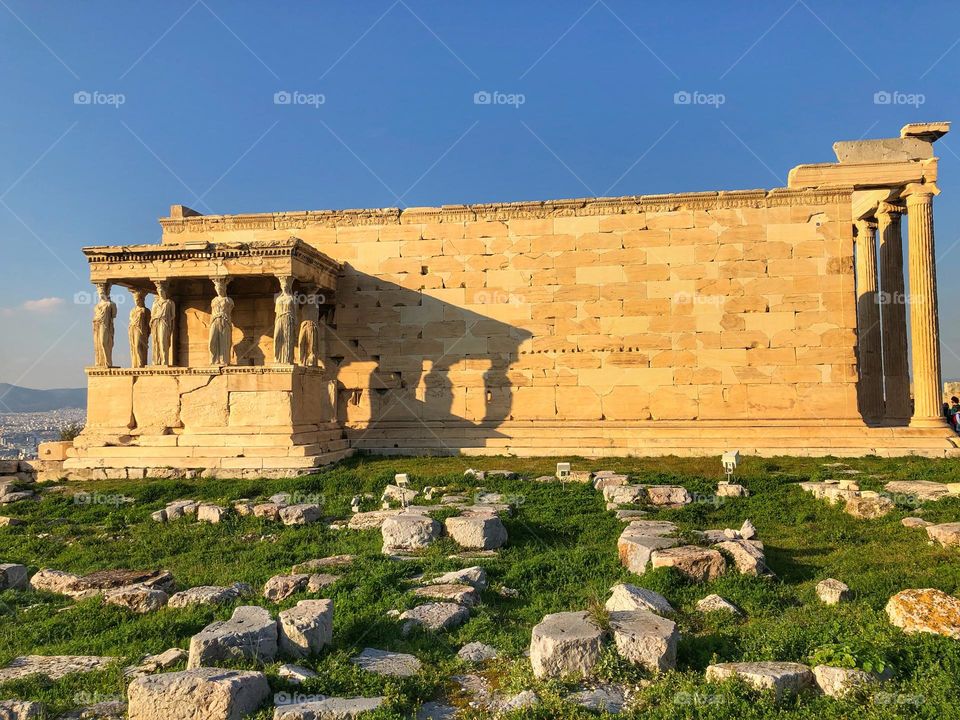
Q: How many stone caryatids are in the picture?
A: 6